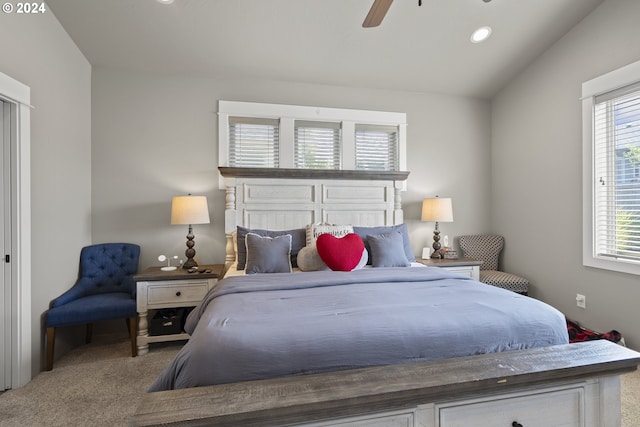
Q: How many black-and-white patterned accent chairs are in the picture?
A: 1